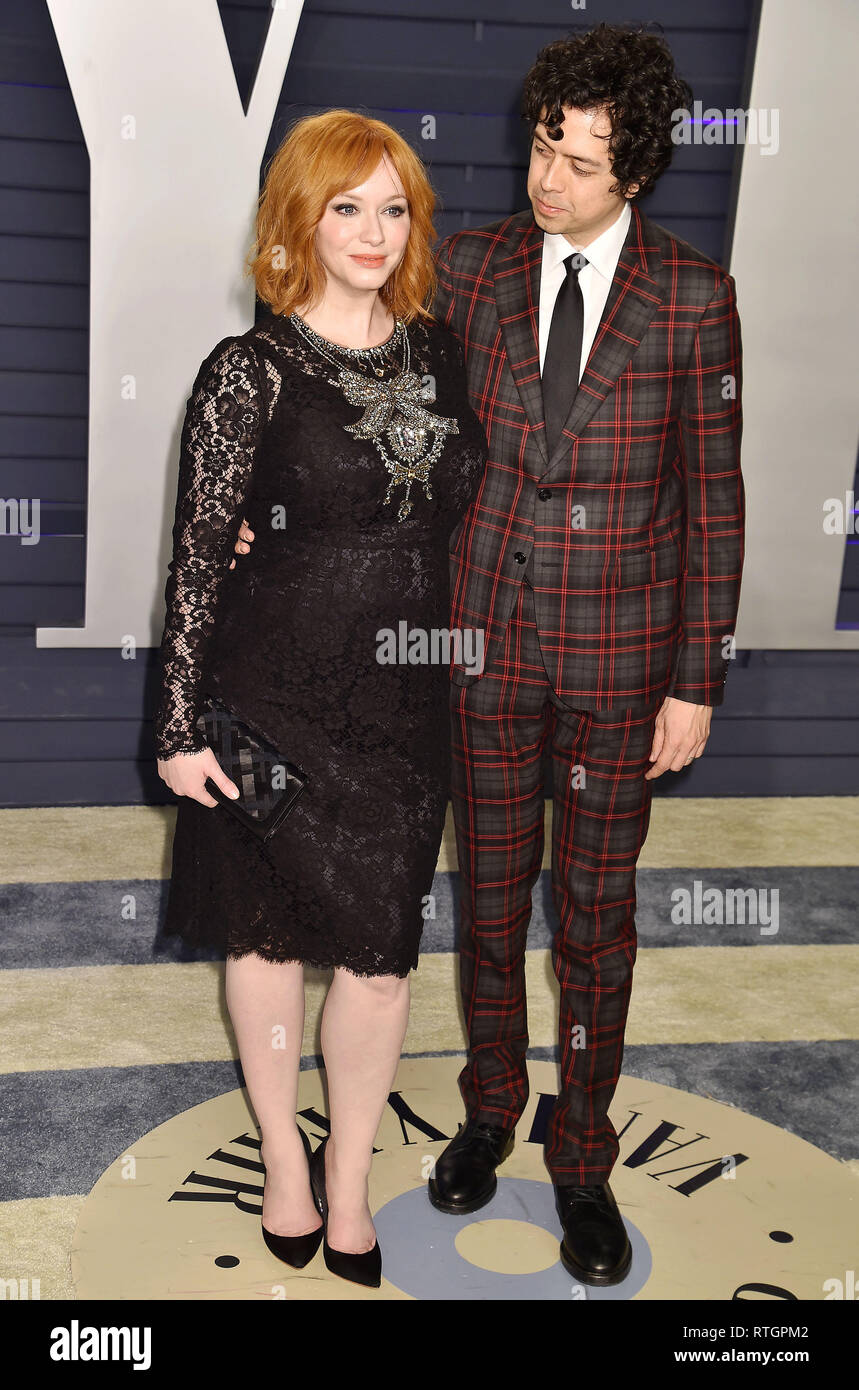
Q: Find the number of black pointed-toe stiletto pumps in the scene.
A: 2